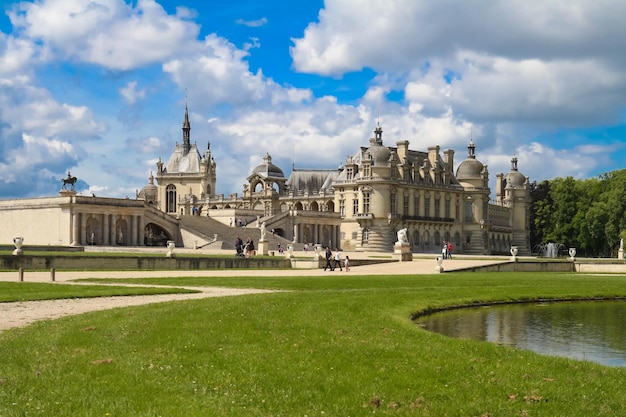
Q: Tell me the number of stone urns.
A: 7